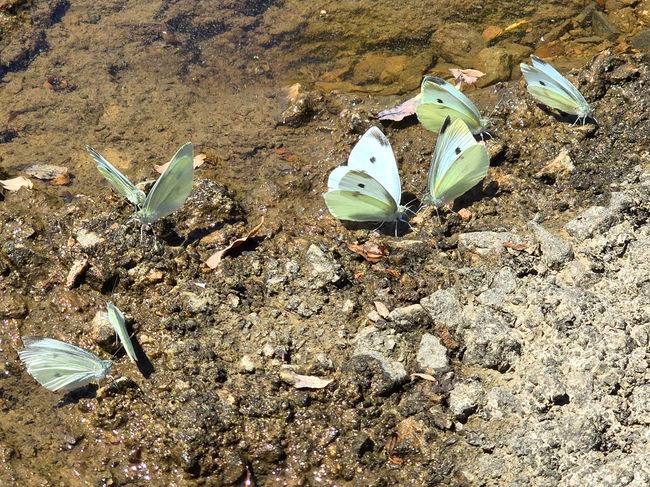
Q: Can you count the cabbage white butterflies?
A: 8